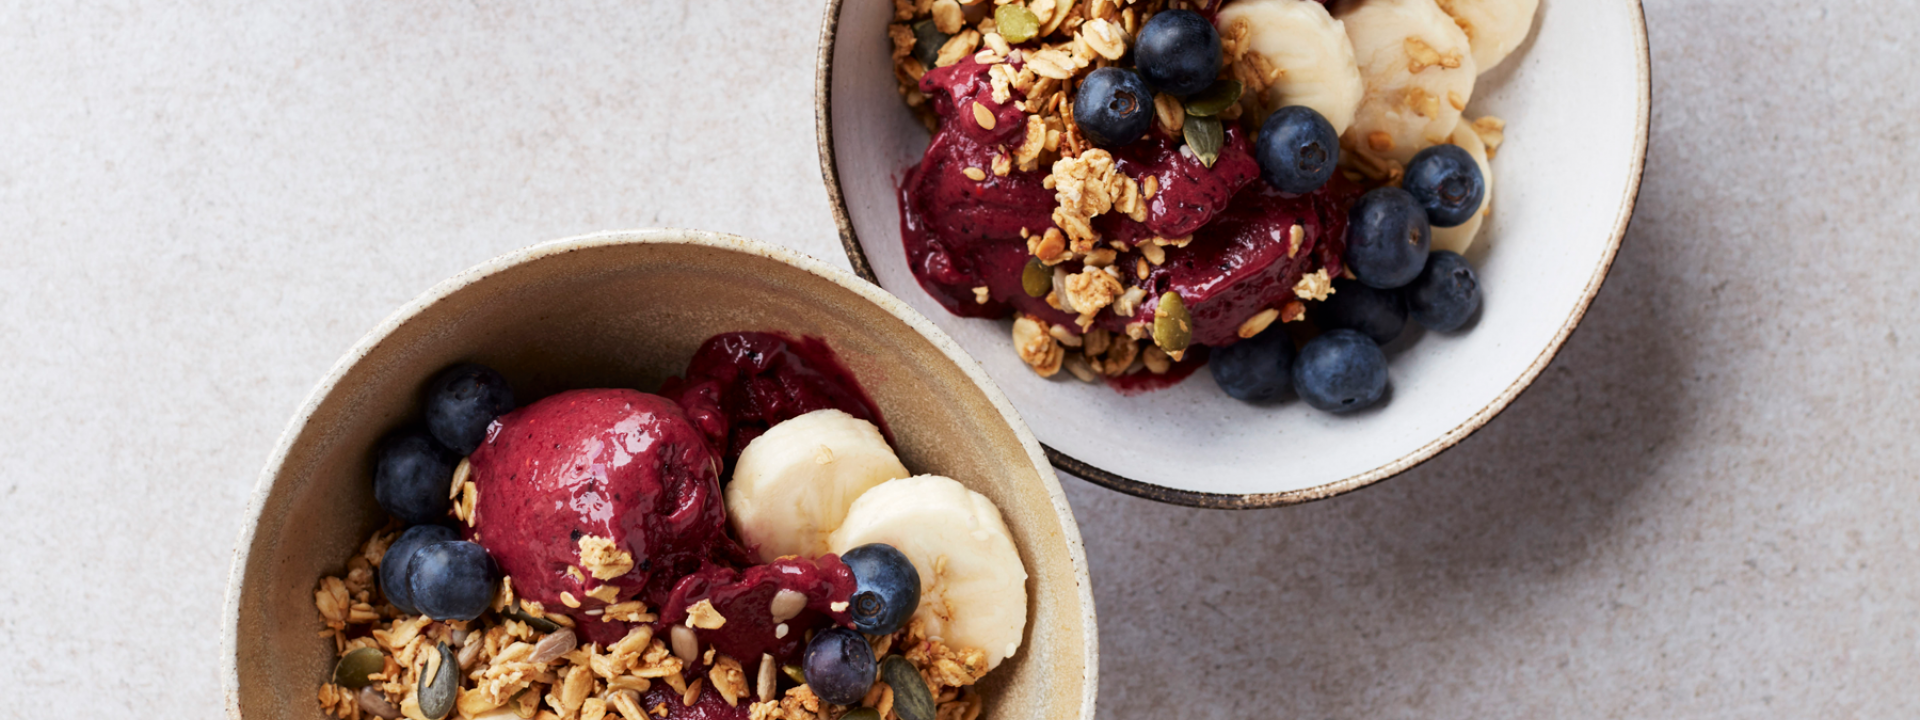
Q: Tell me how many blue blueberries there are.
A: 15